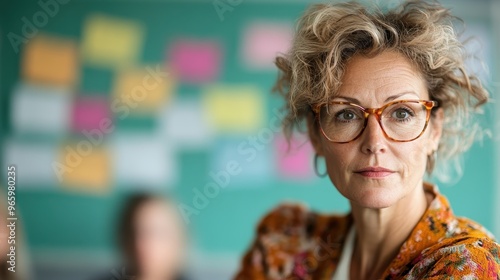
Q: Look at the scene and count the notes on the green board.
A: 14